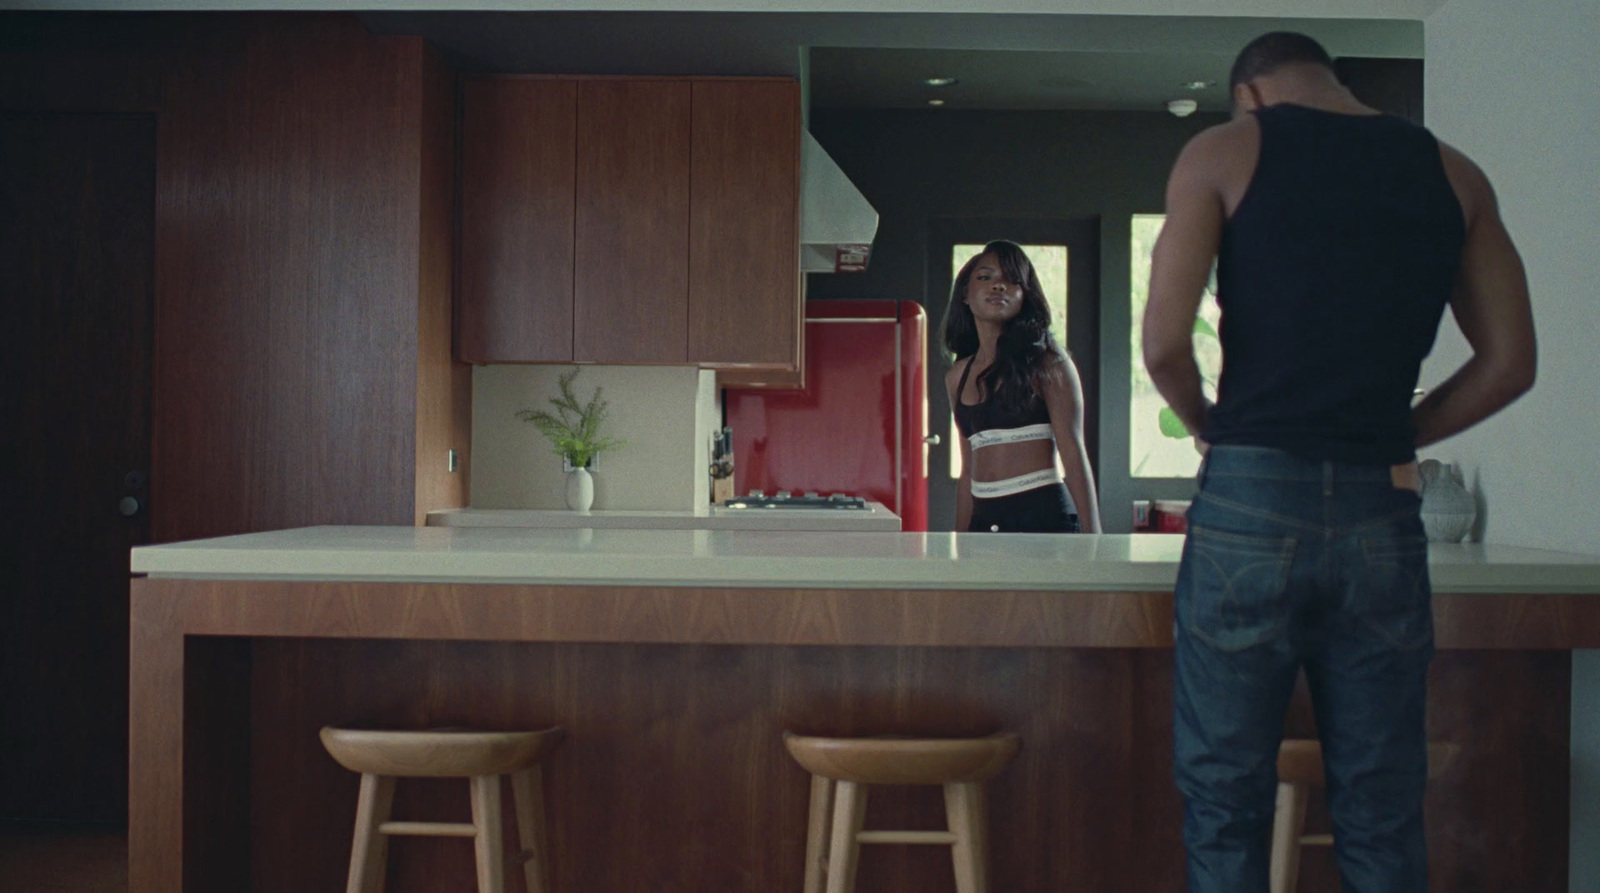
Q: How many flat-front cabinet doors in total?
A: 3